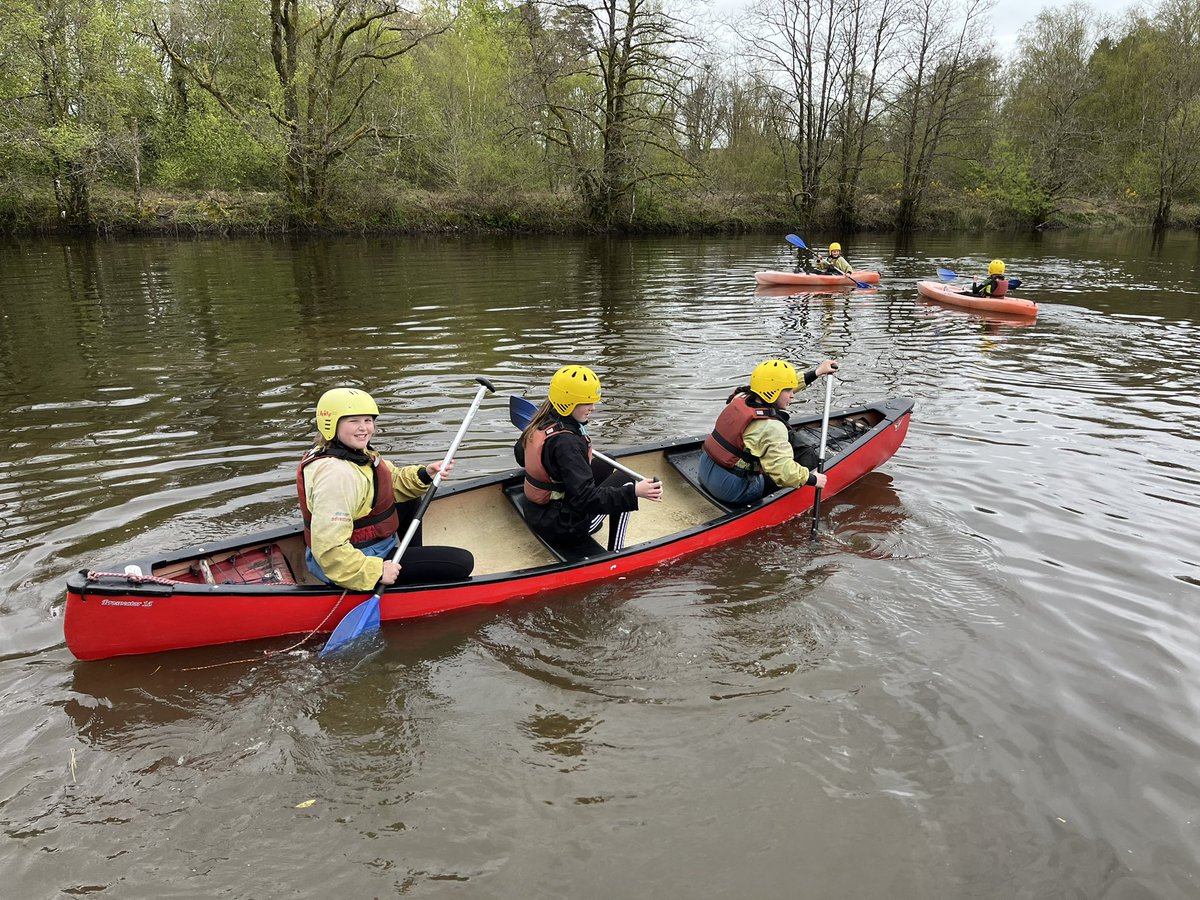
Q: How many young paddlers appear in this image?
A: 5